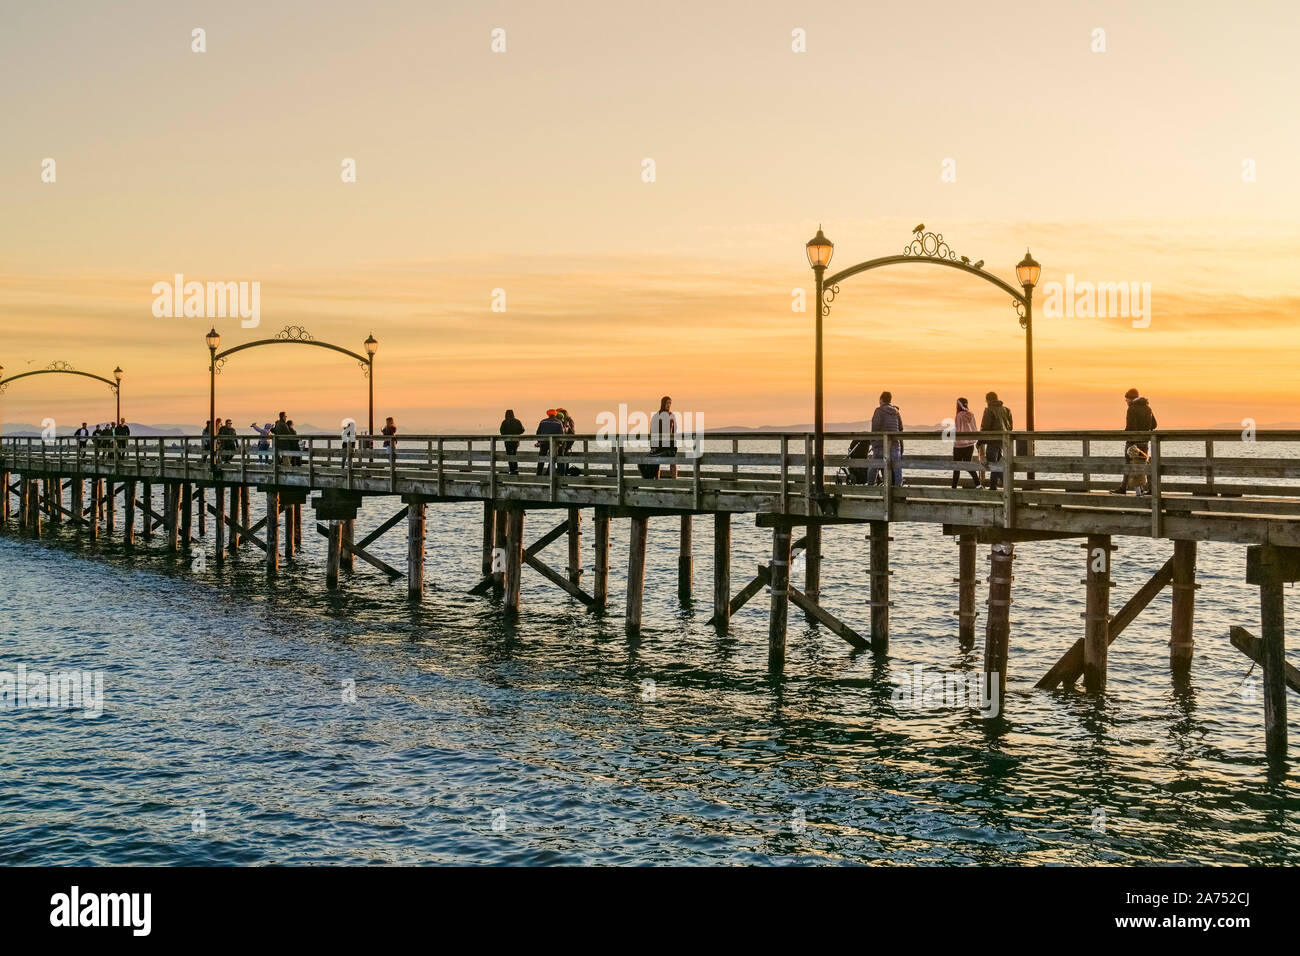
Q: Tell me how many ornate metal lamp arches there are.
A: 3